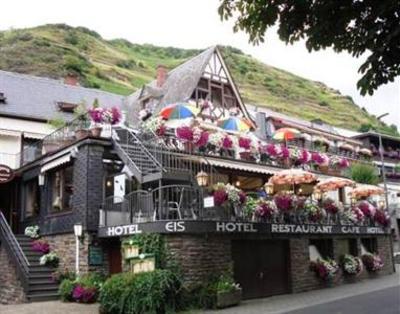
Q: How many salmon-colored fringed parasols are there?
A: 3